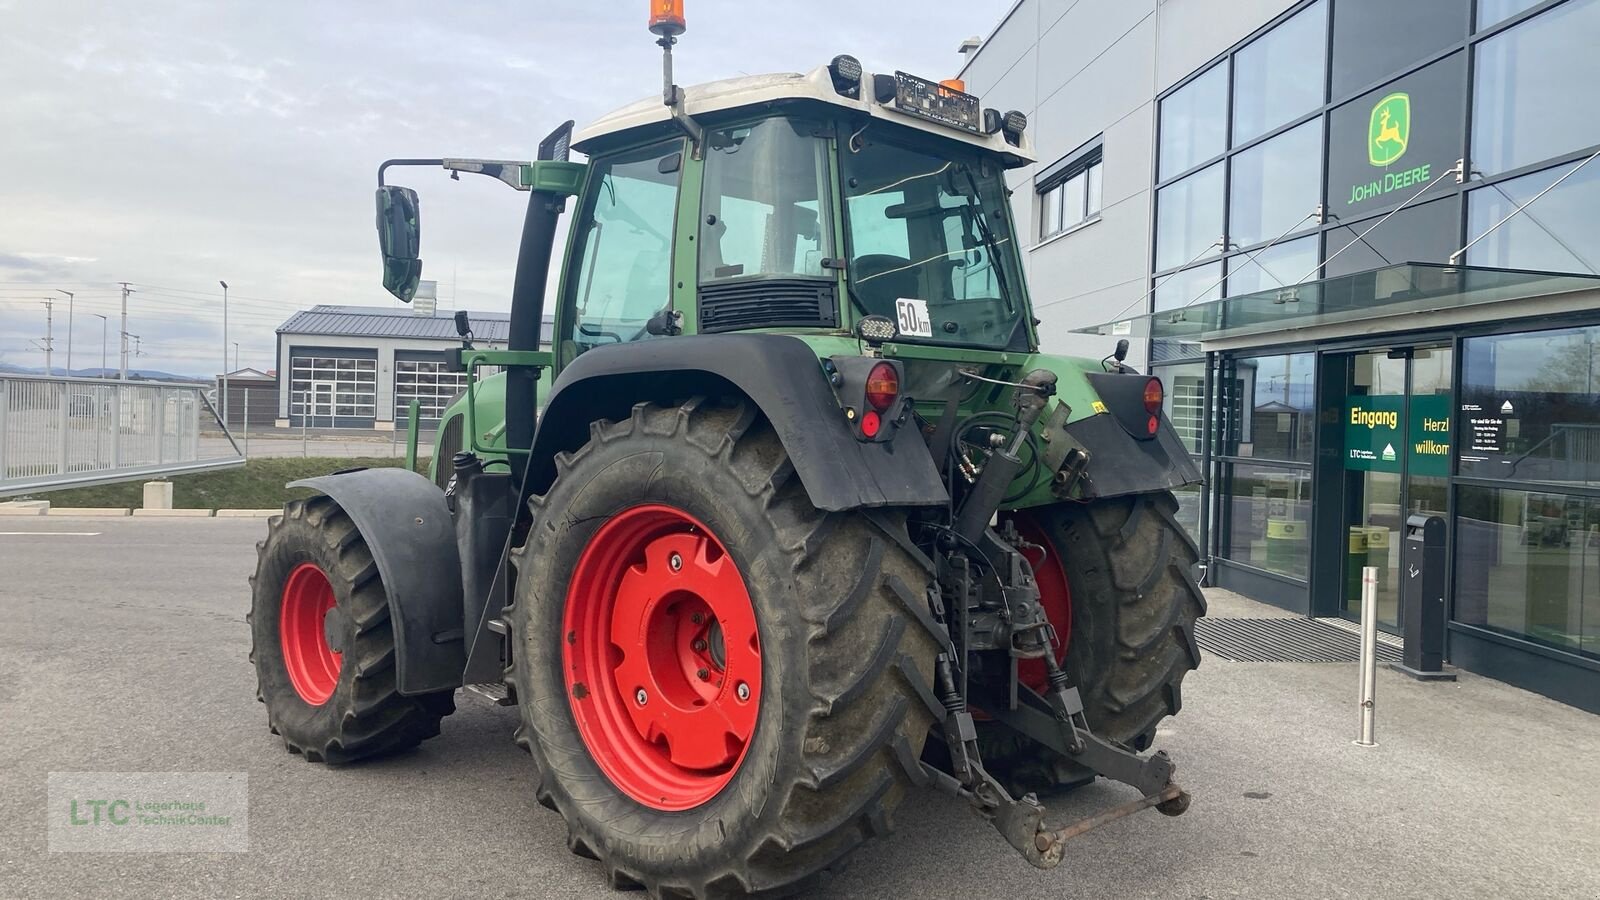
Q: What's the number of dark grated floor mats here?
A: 1